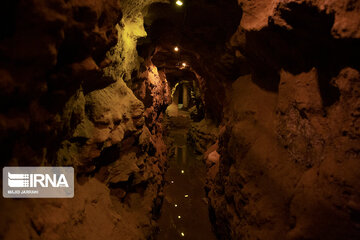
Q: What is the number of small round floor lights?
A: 6